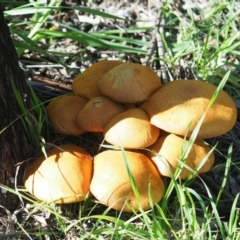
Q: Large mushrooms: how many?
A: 9